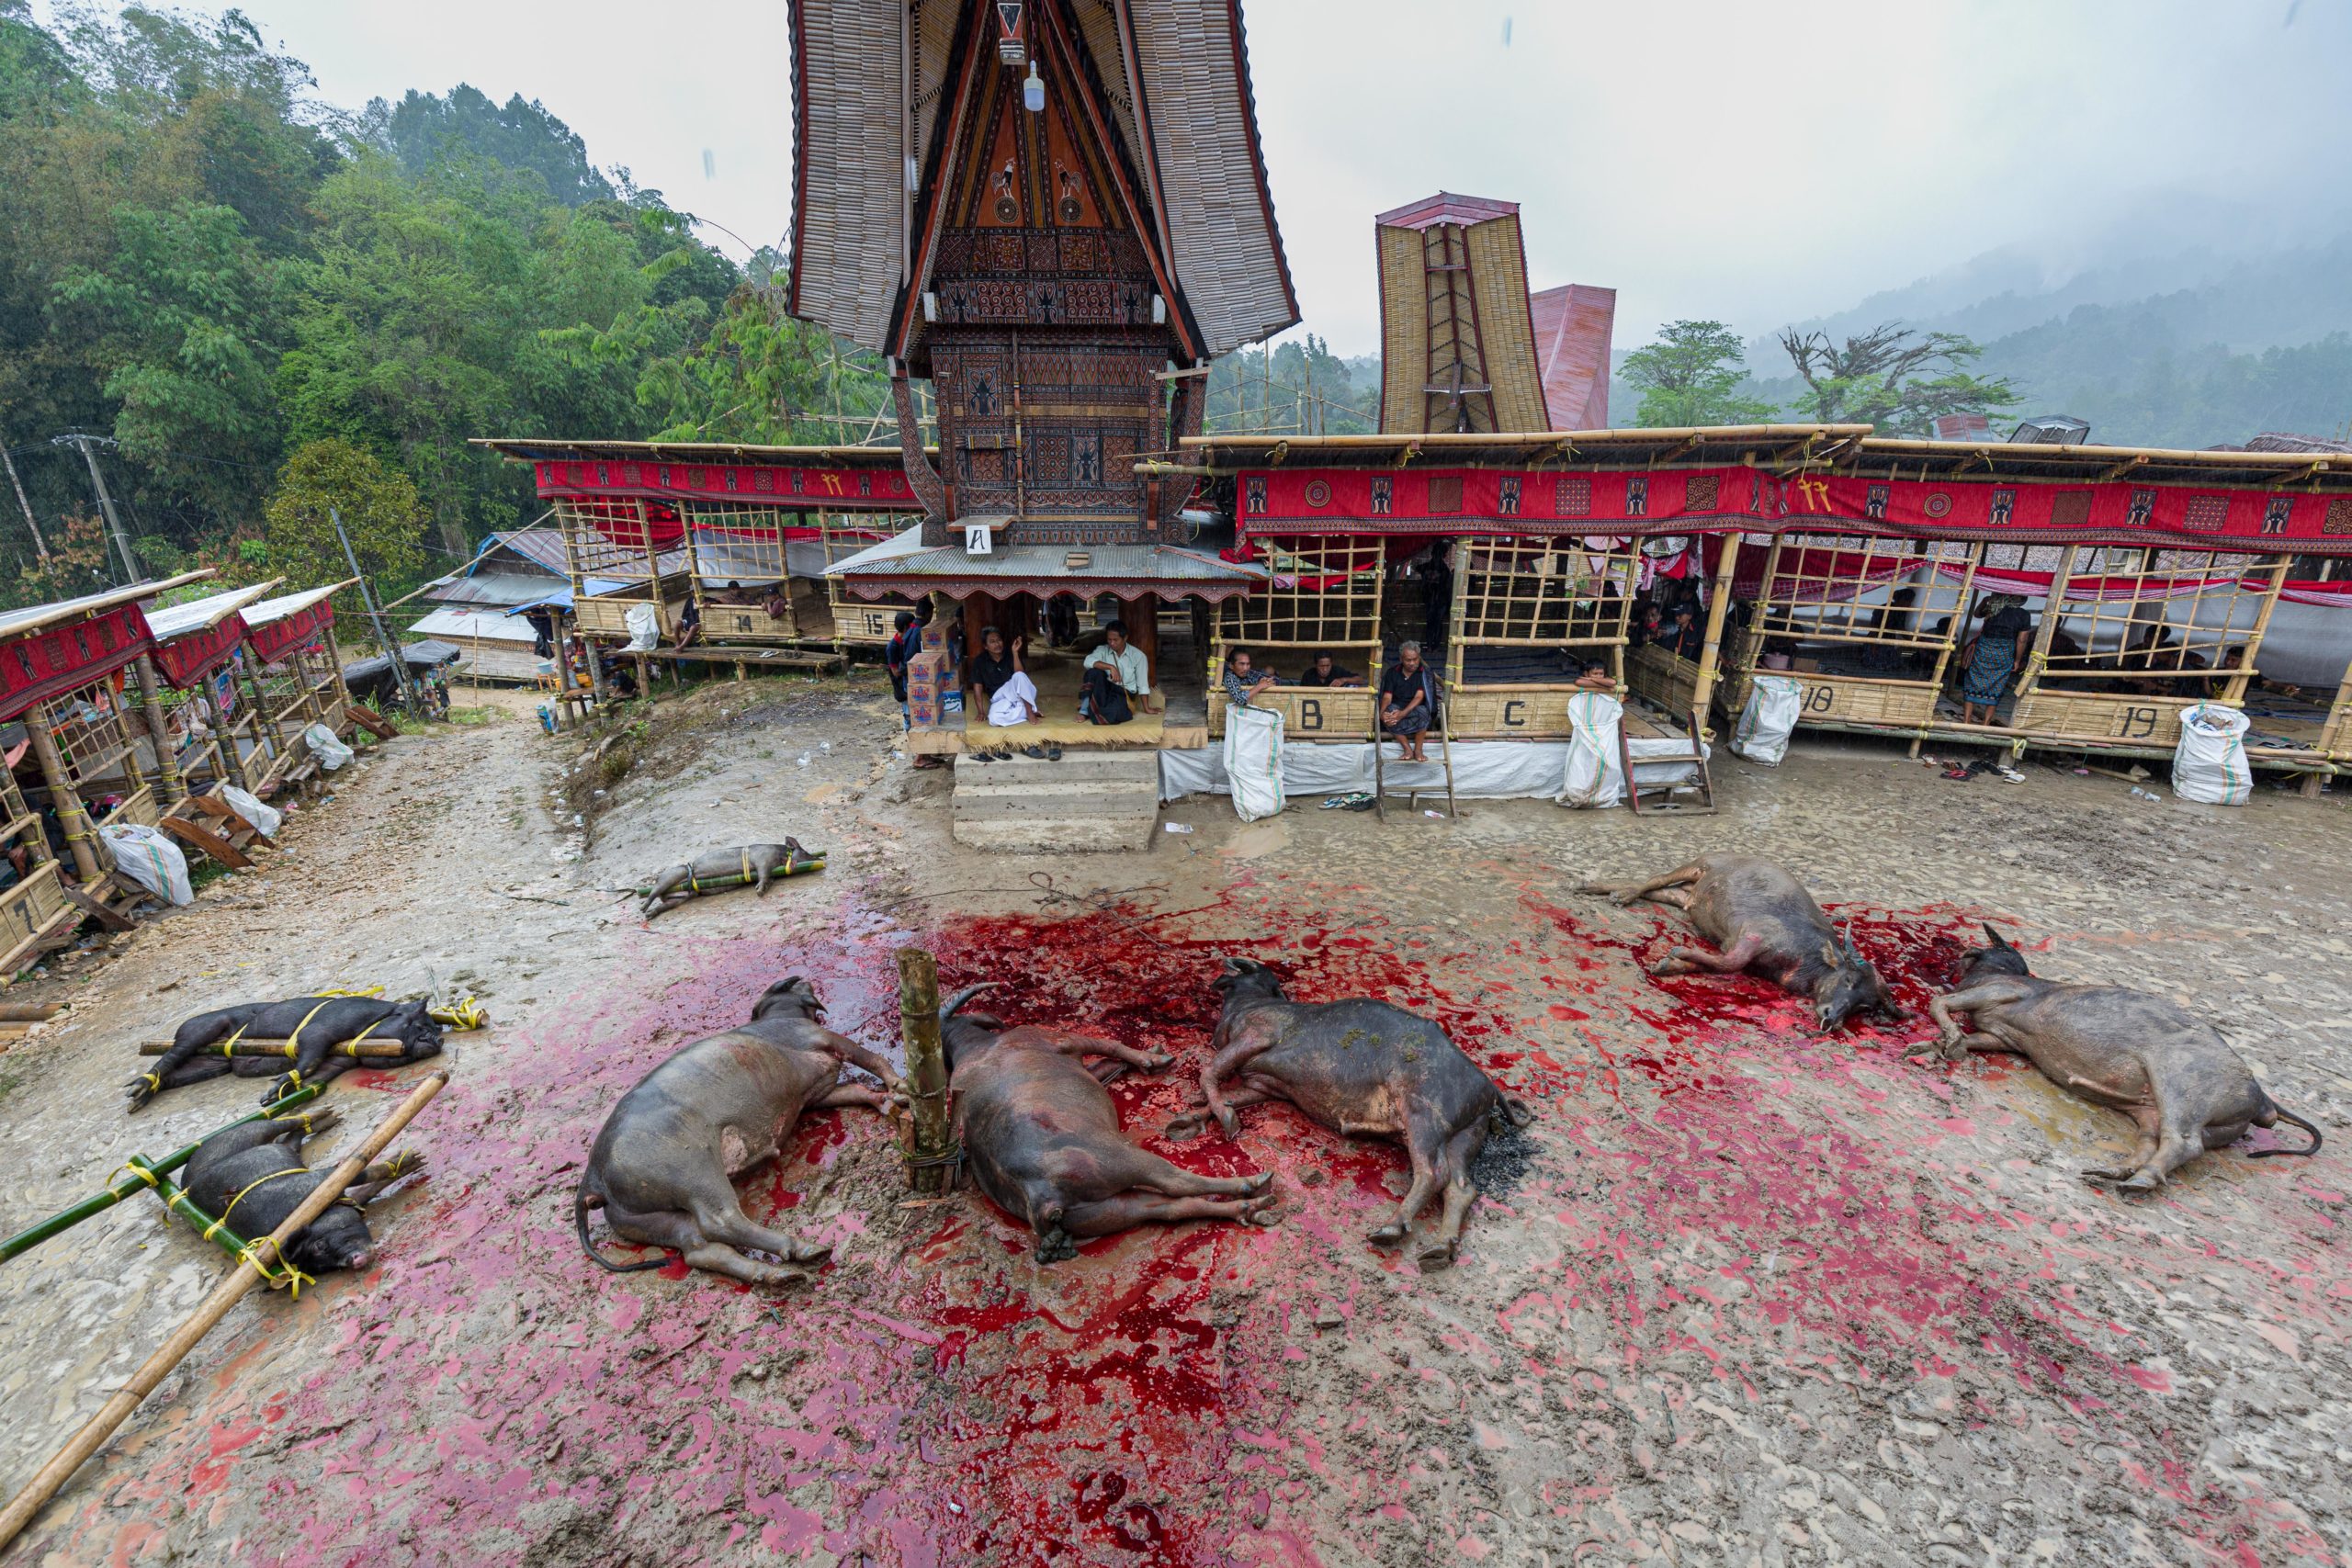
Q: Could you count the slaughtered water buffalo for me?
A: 5